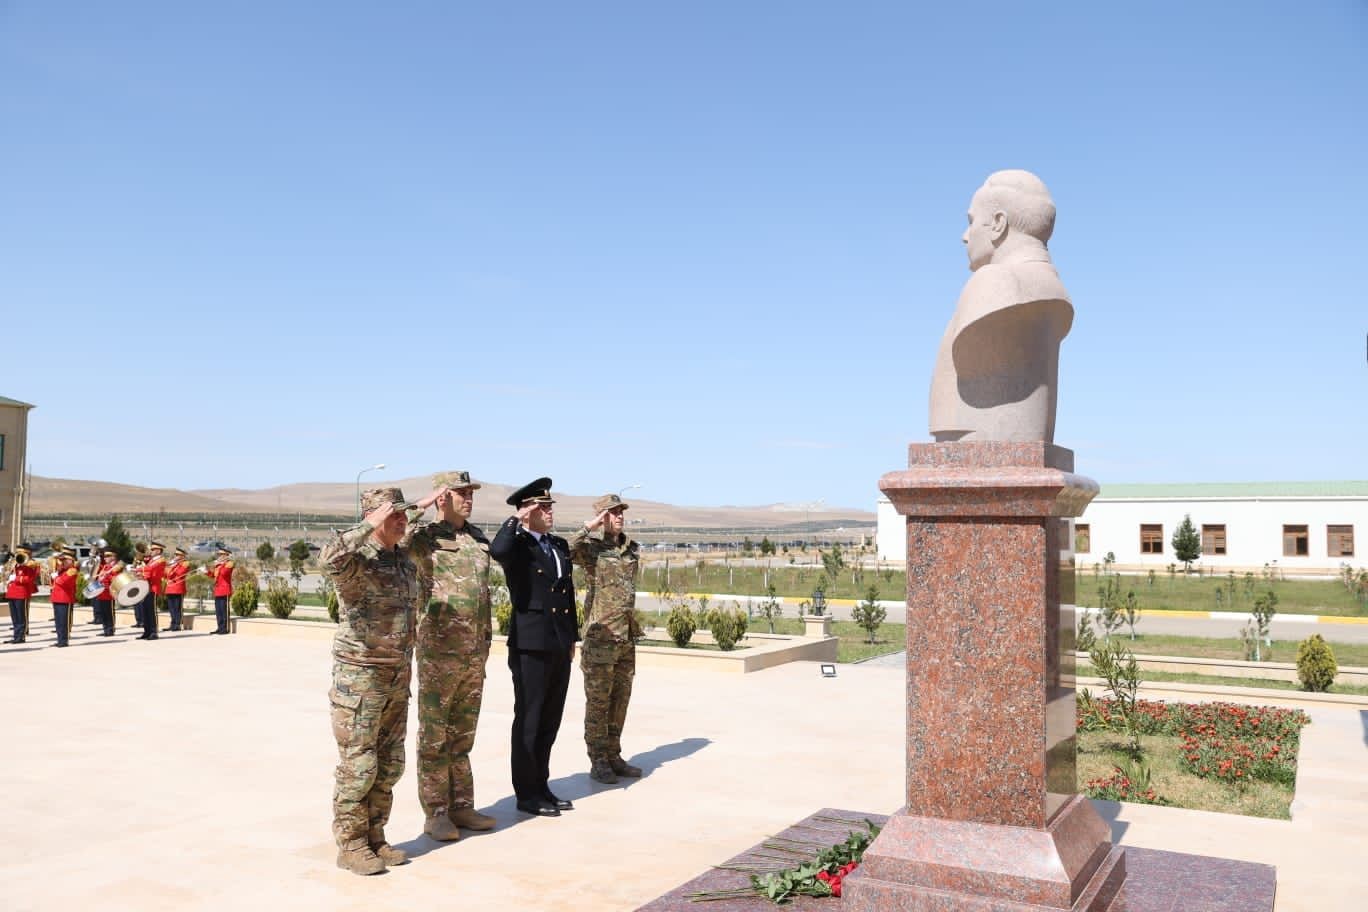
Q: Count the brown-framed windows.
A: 5